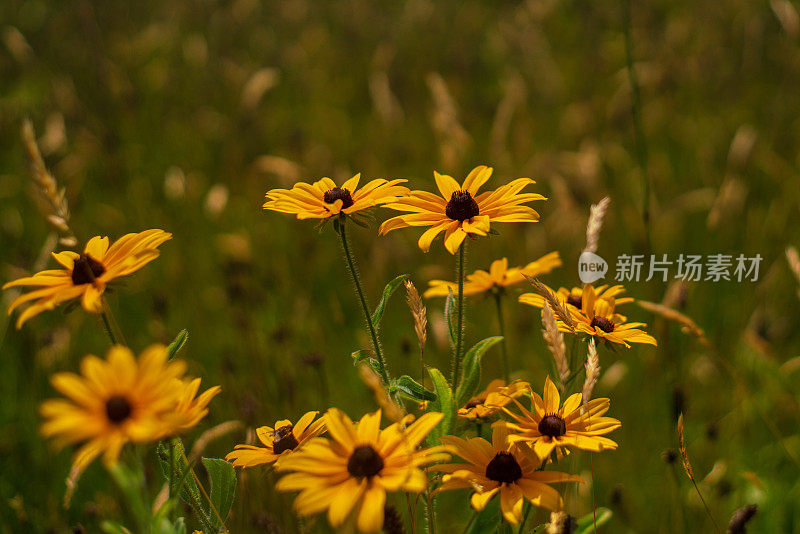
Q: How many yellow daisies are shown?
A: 13